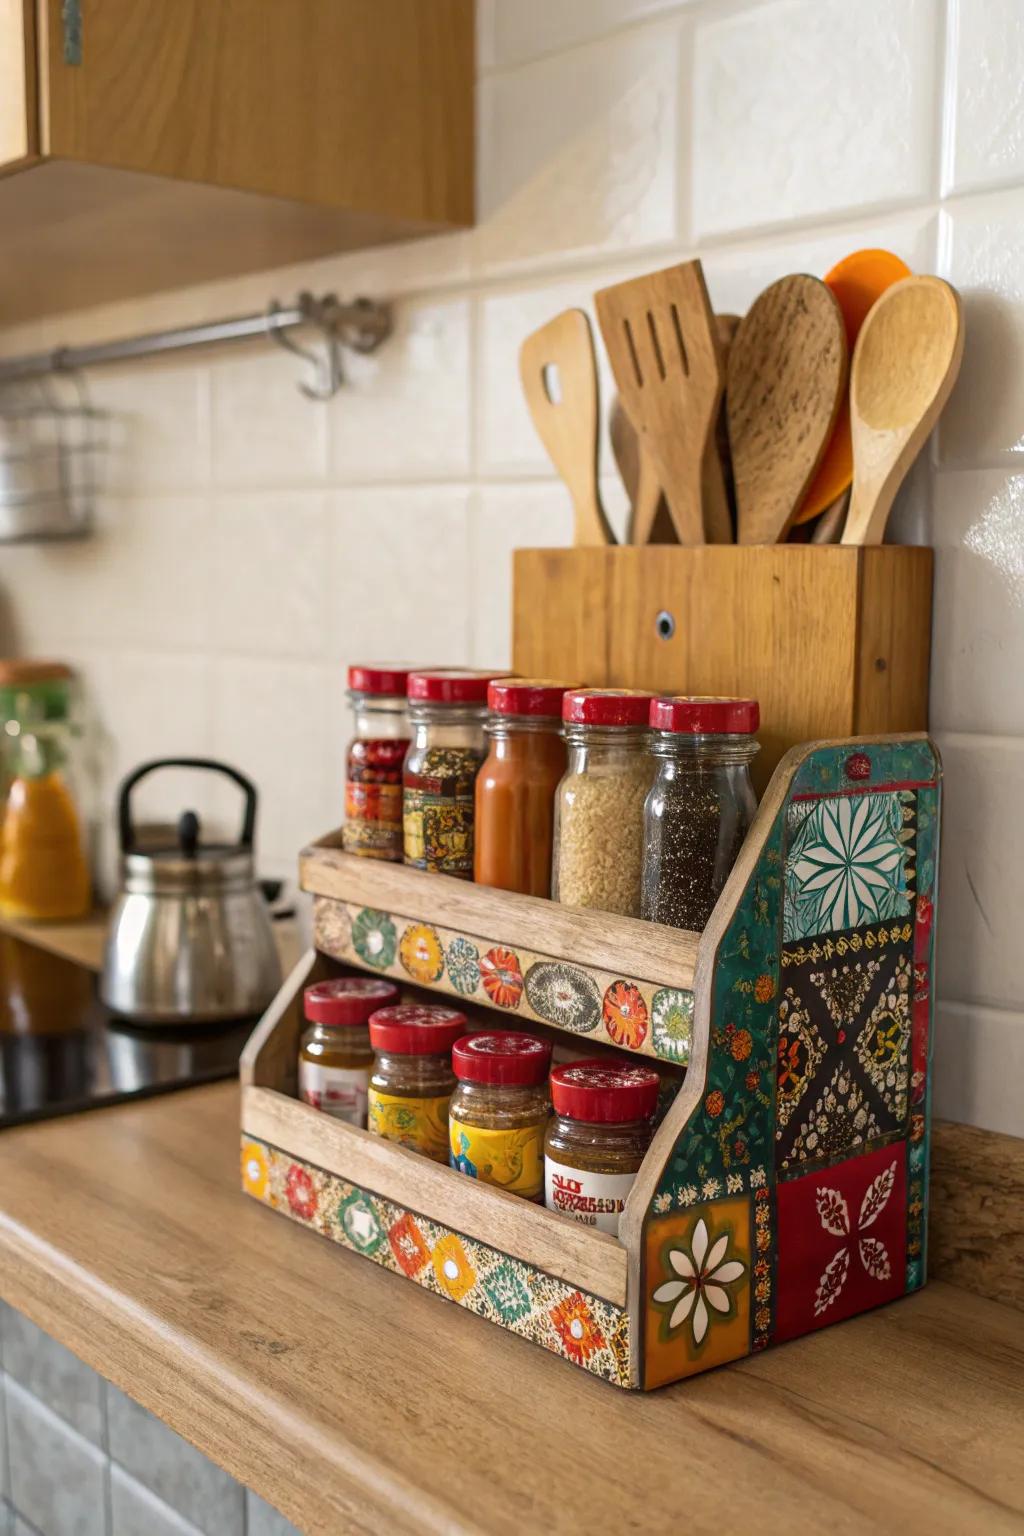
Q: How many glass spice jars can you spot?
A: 9